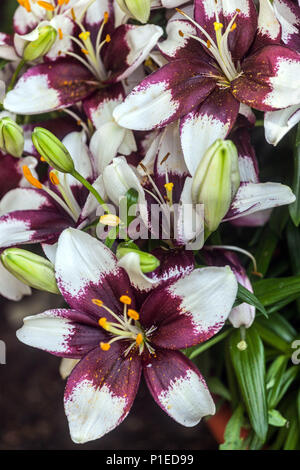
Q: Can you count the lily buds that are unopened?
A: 7